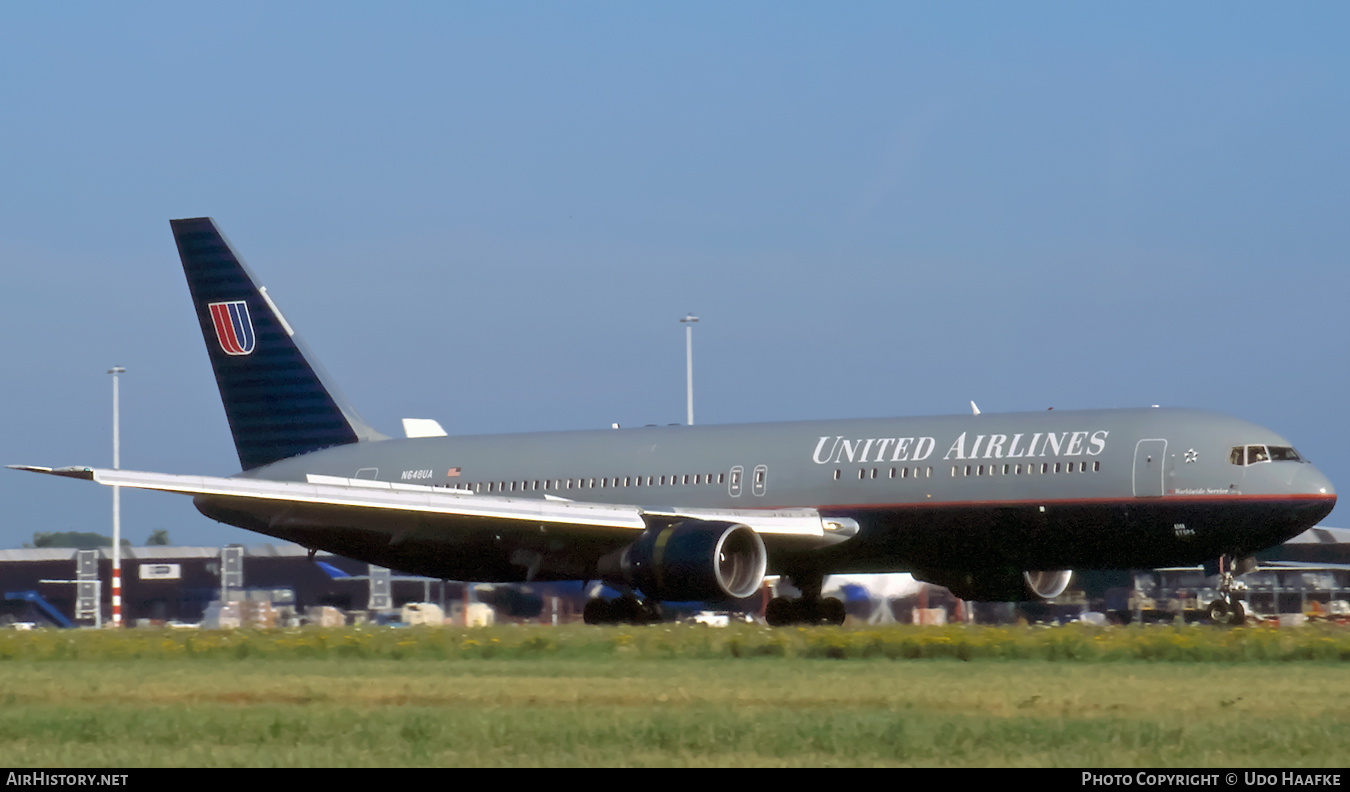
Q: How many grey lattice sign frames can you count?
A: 3